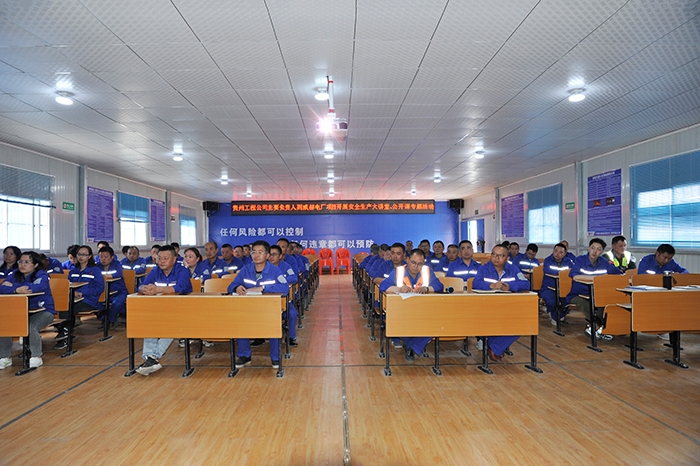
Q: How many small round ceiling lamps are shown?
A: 12